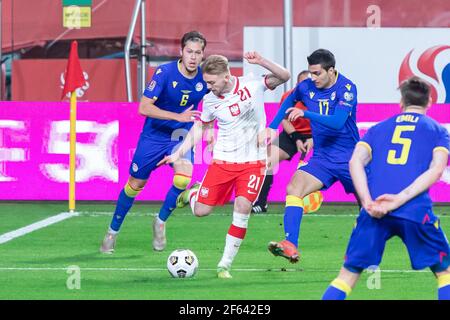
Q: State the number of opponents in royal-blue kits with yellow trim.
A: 3